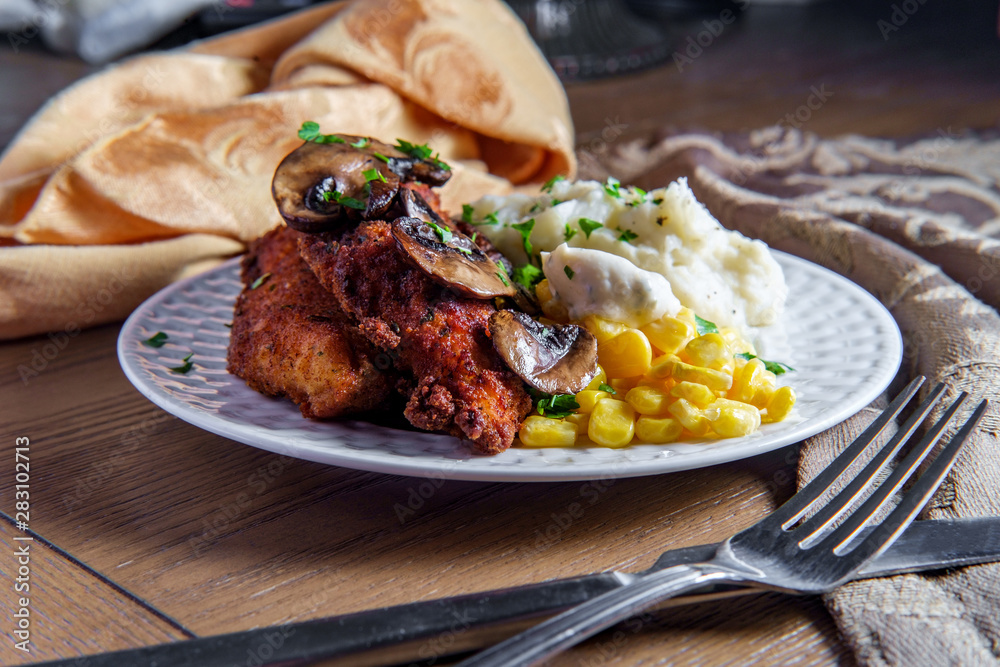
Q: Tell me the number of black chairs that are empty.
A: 0